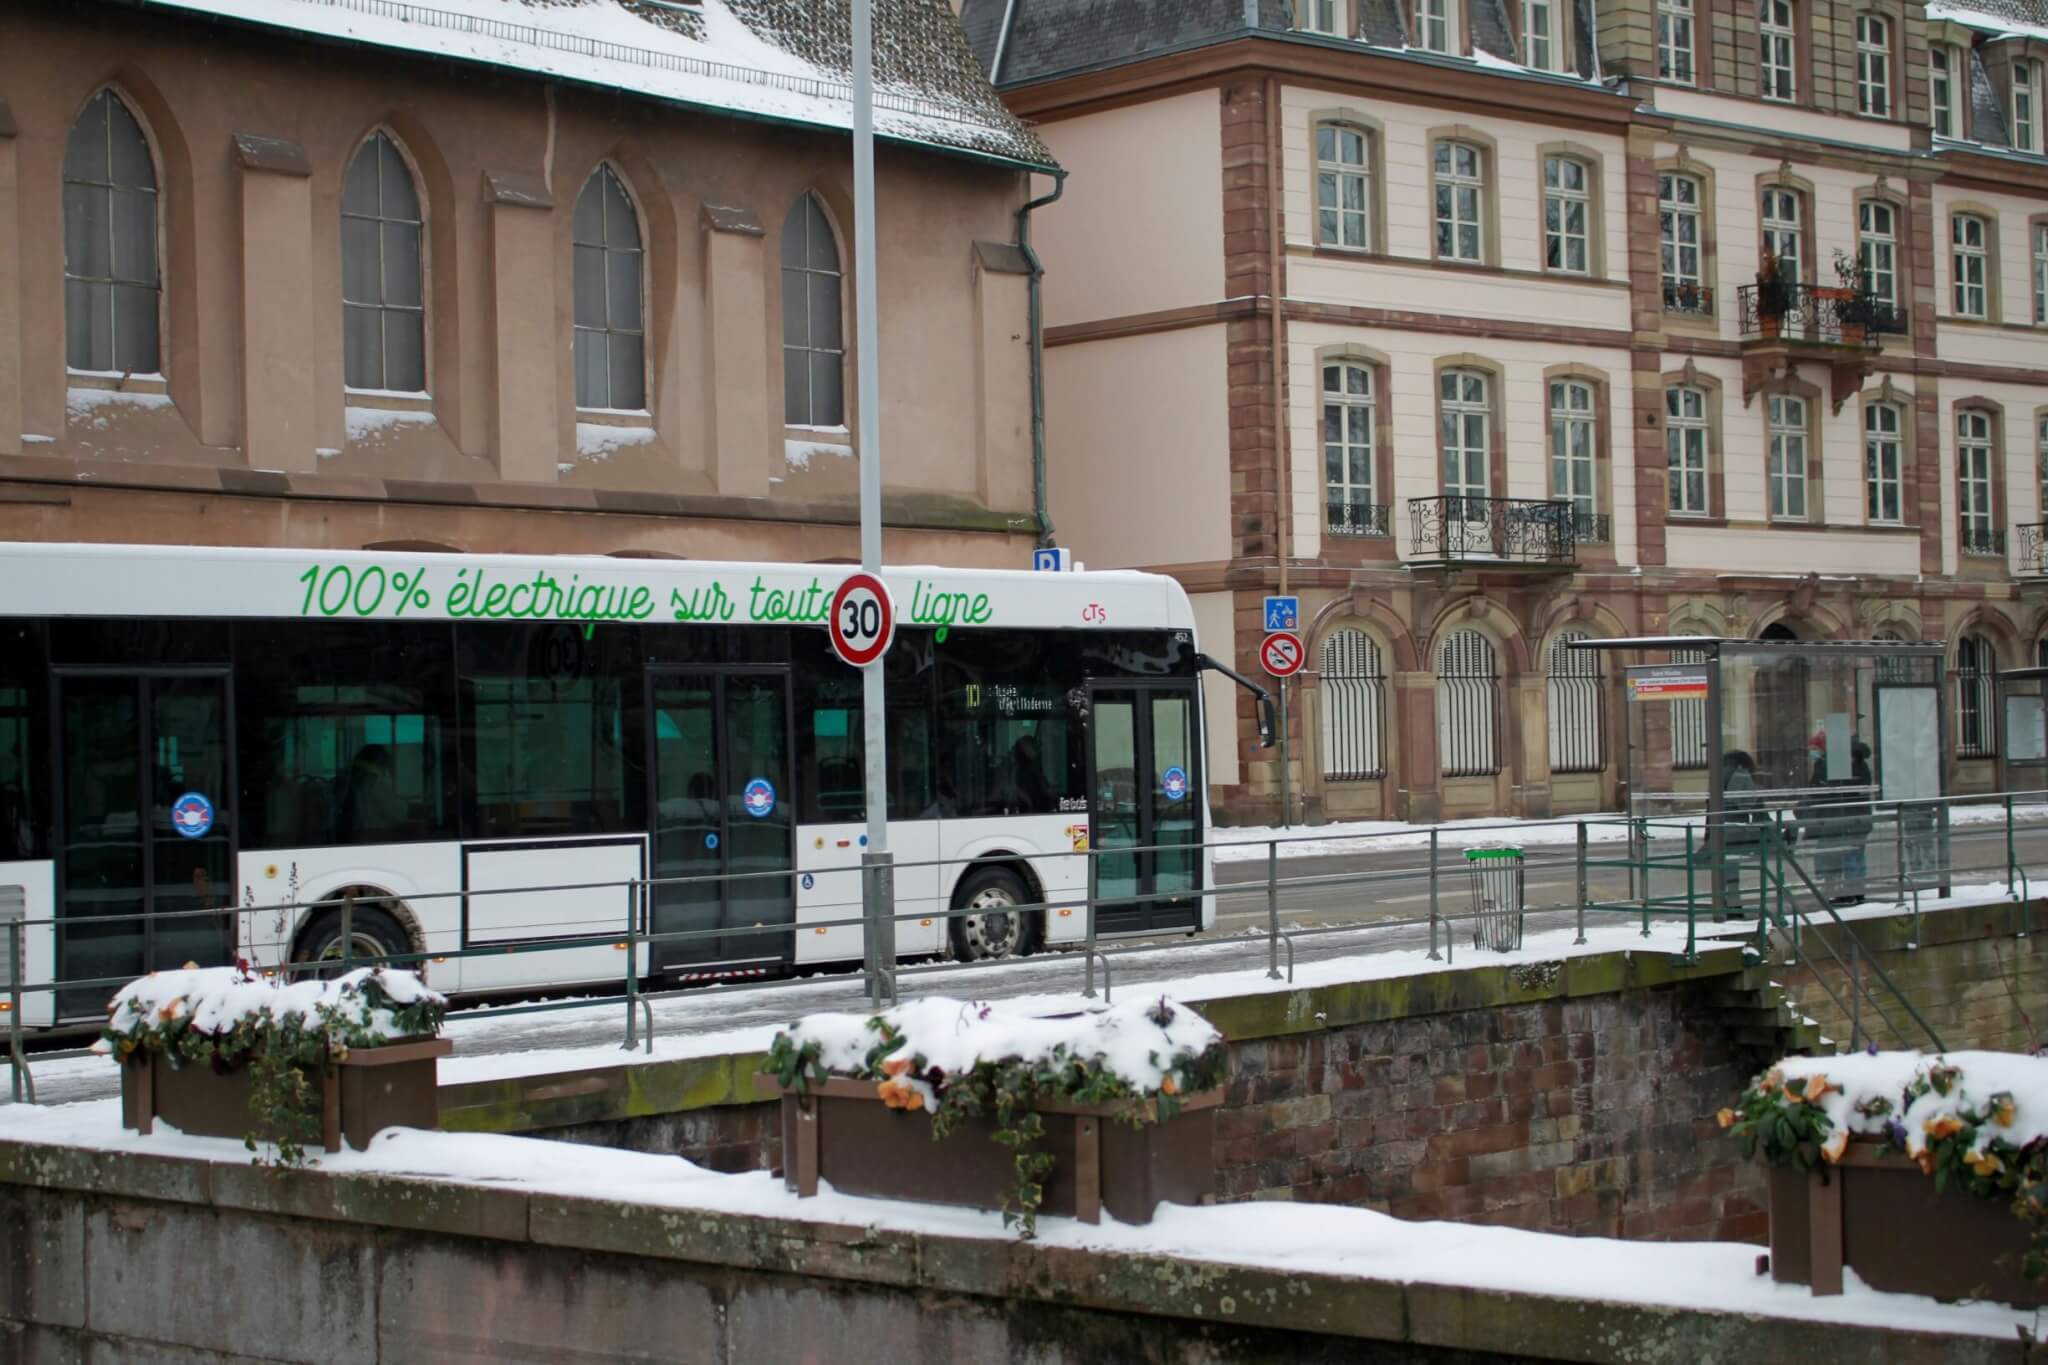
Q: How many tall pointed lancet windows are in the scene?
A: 4